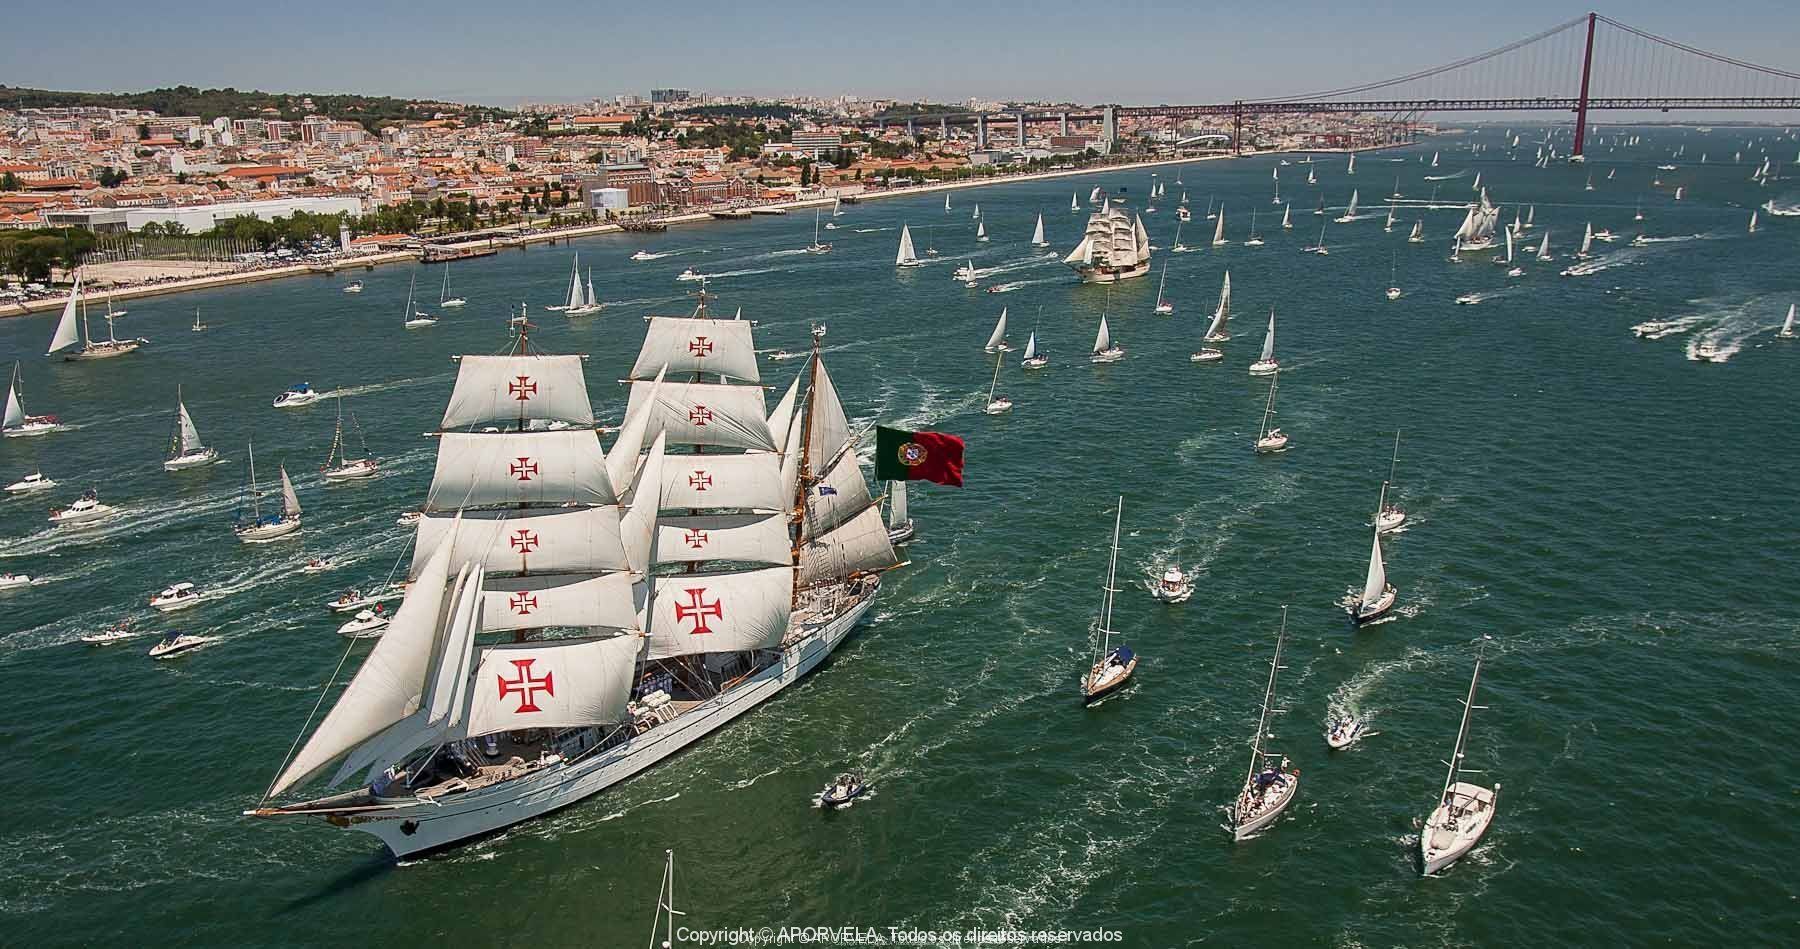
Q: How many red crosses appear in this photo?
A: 10